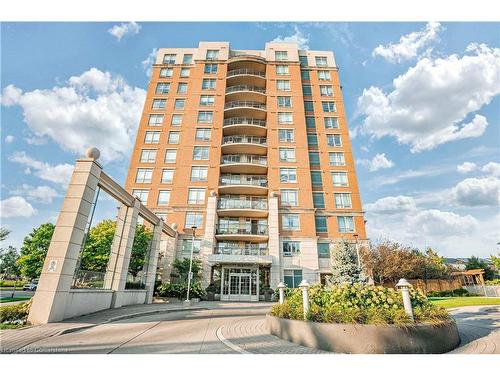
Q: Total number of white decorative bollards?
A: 3